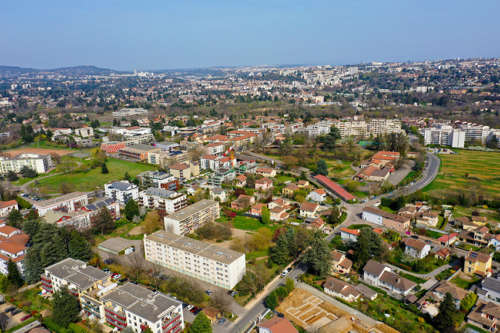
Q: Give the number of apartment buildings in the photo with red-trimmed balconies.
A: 2